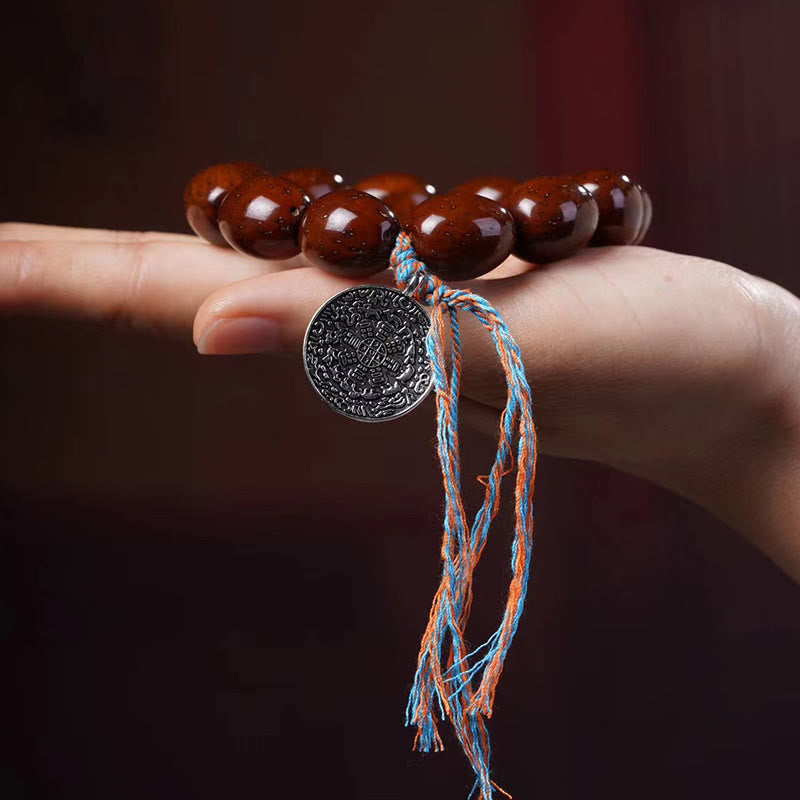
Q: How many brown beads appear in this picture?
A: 10